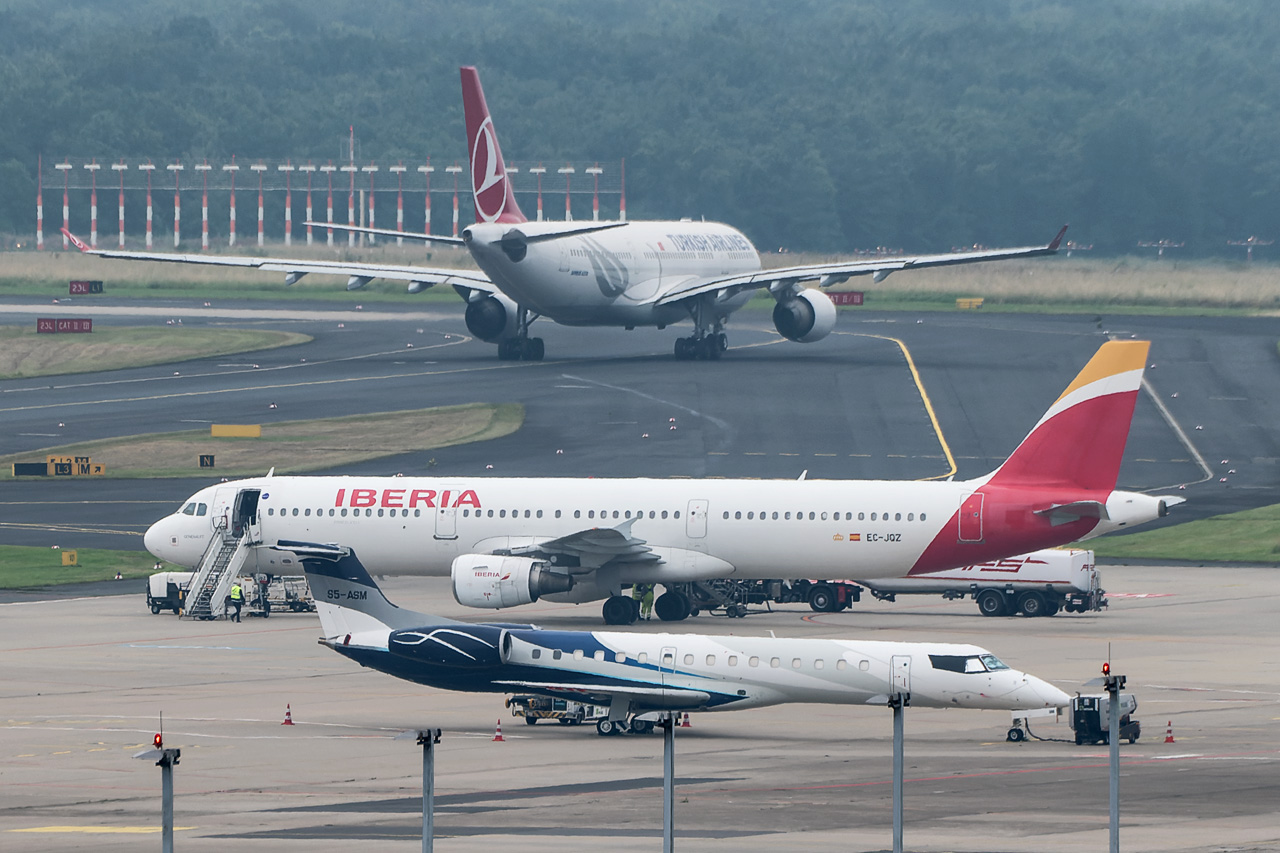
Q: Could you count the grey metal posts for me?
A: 5